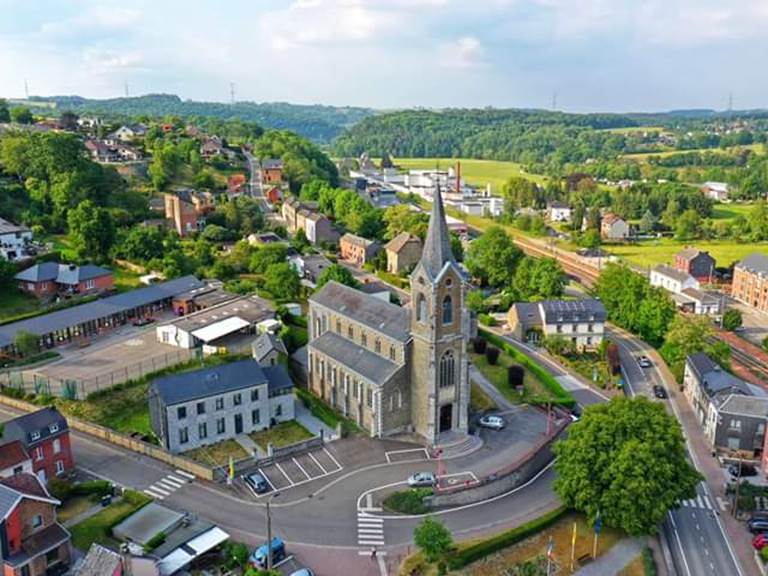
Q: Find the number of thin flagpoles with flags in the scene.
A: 3